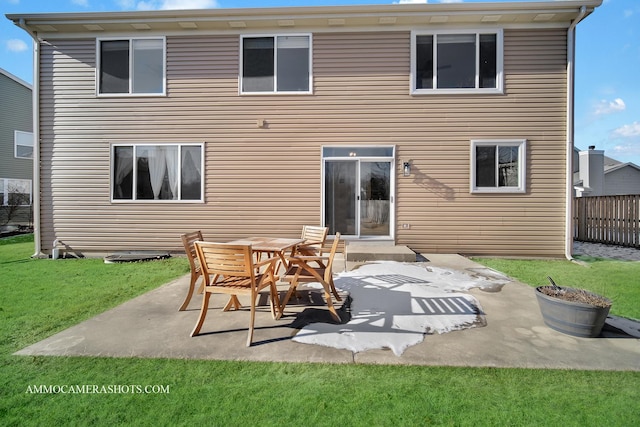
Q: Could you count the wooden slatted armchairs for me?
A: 4